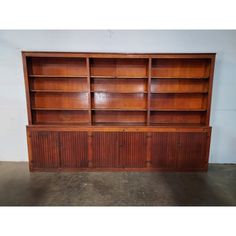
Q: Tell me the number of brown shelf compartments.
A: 12